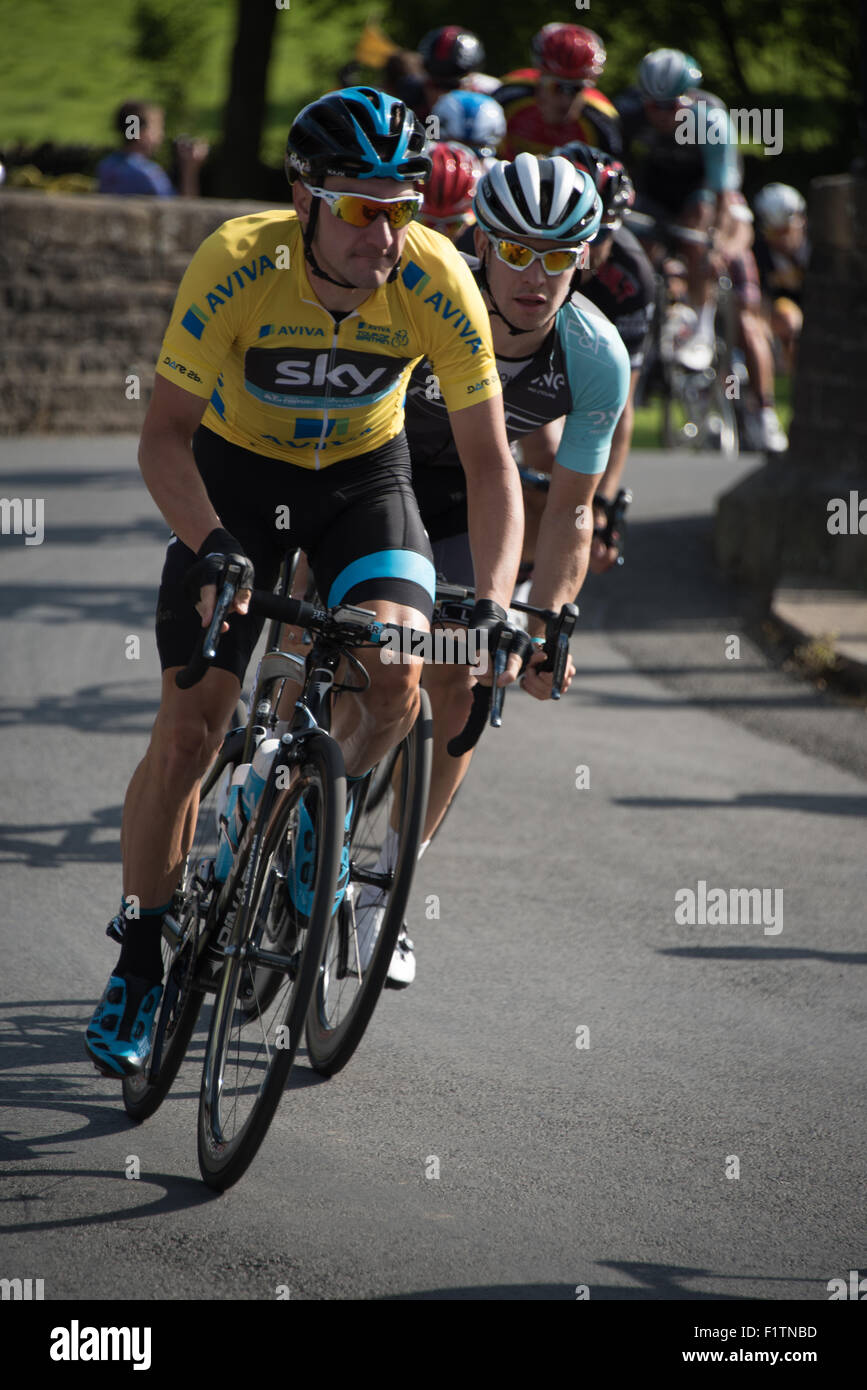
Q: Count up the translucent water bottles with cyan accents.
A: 2